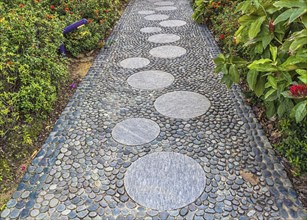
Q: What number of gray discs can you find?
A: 13